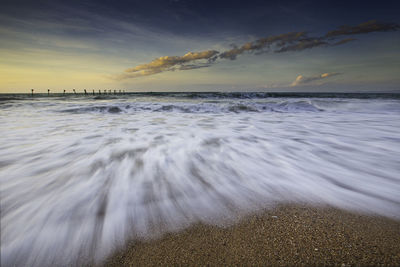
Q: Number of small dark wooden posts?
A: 12